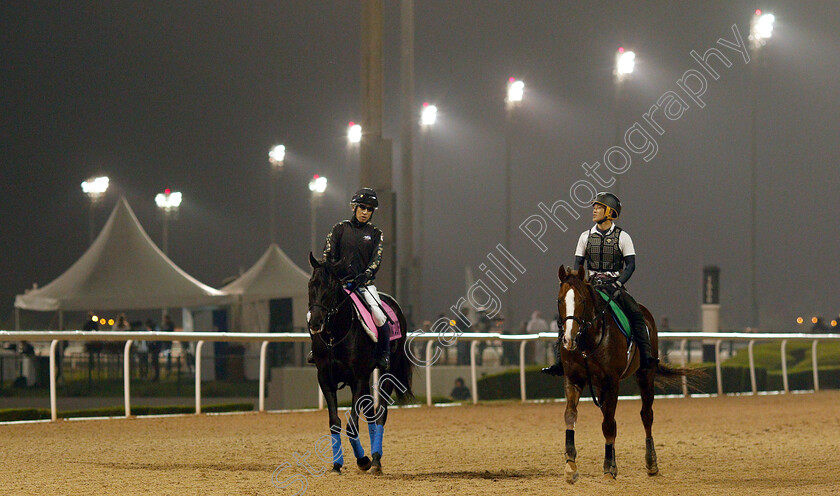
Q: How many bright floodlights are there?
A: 9